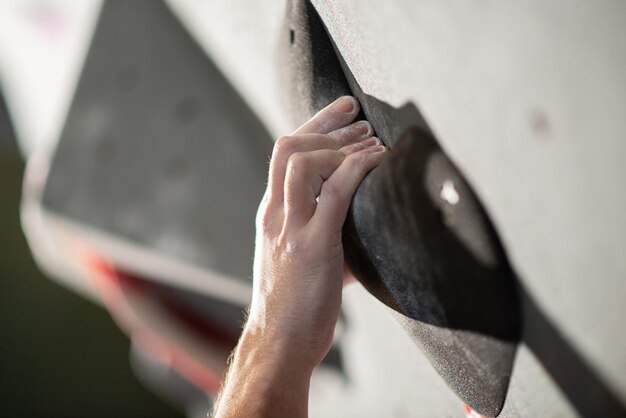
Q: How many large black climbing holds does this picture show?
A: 2